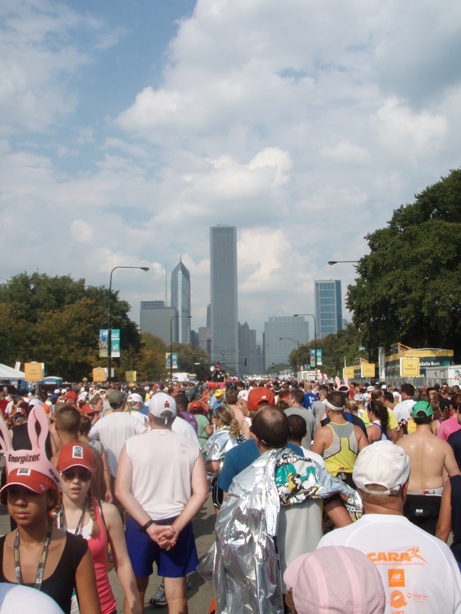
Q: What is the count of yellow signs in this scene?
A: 6